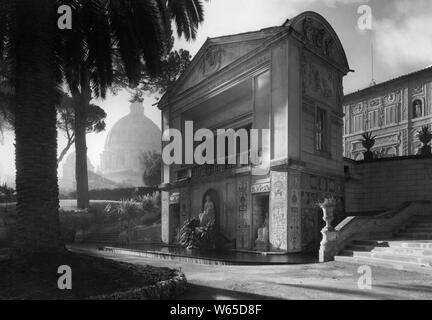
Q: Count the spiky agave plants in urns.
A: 2